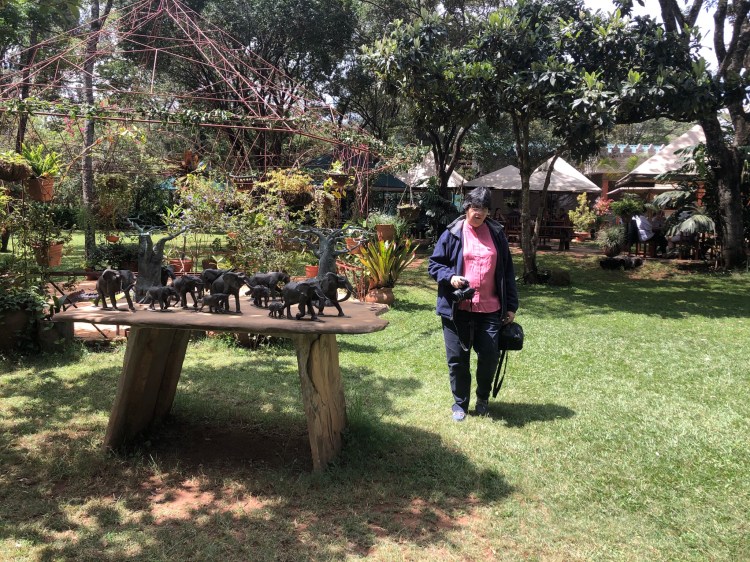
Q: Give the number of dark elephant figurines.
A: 12